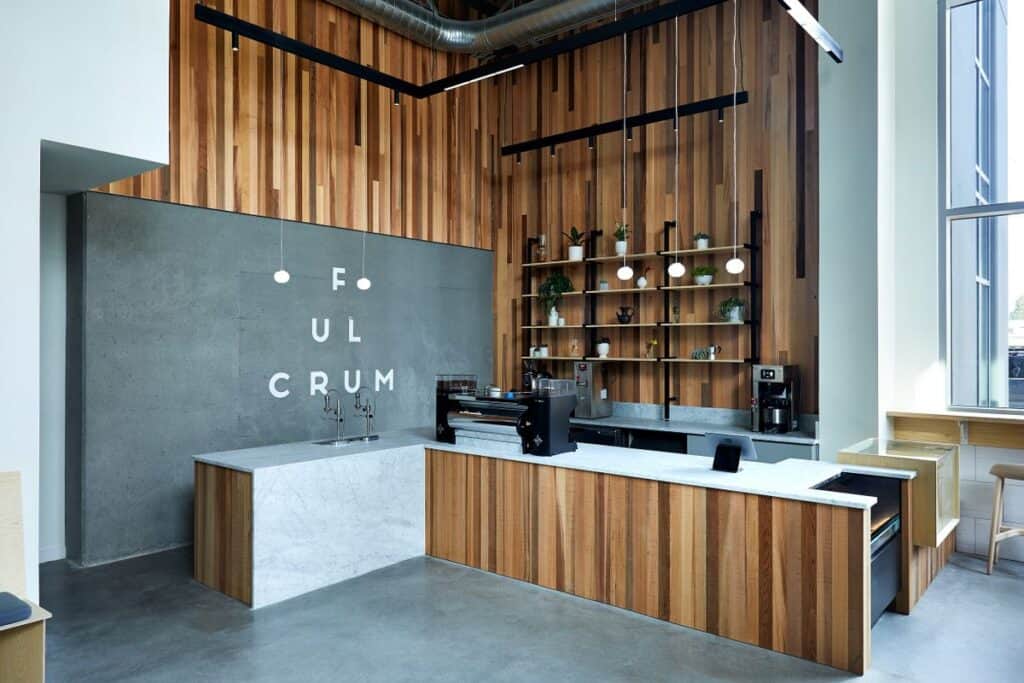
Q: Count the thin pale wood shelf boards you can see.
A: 12